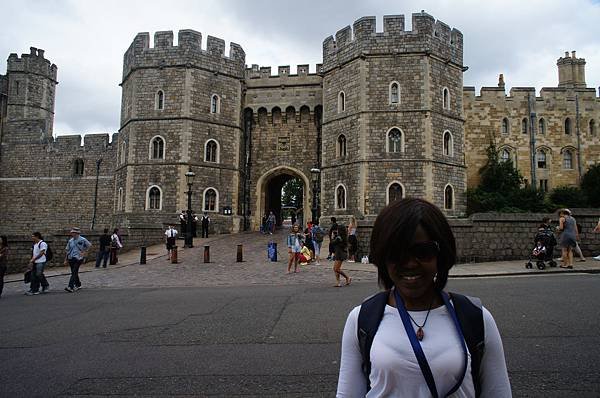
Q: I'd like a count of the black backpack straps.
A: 2